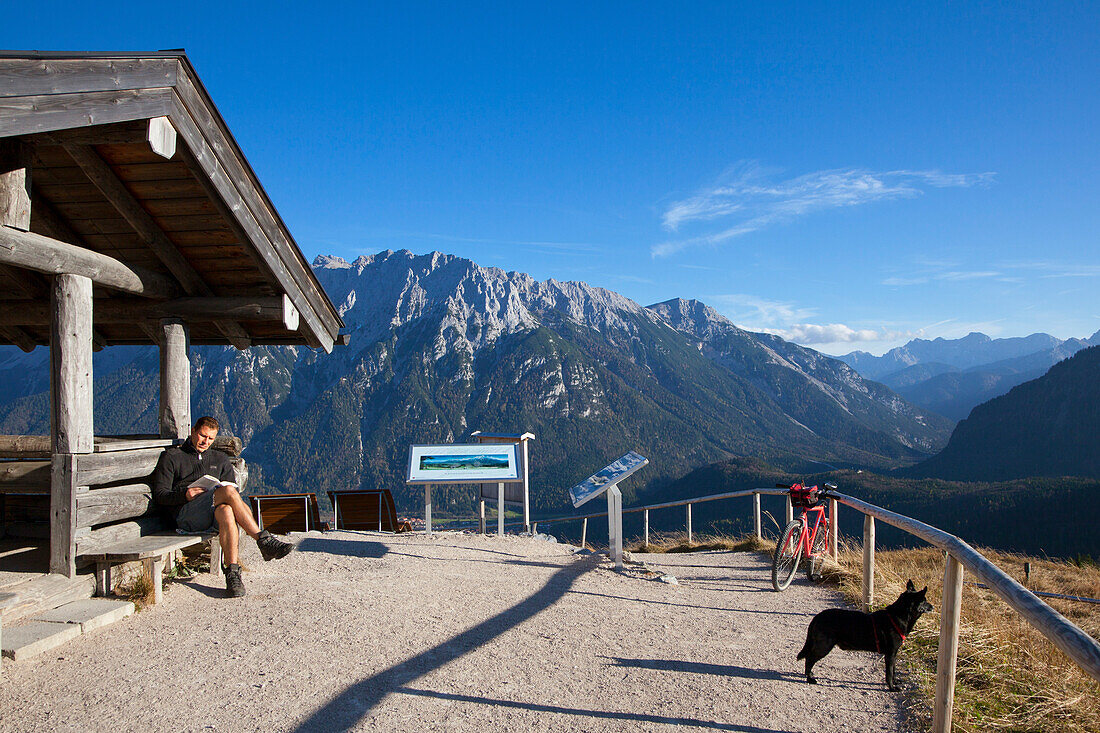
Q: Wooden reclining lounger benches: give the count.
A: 2